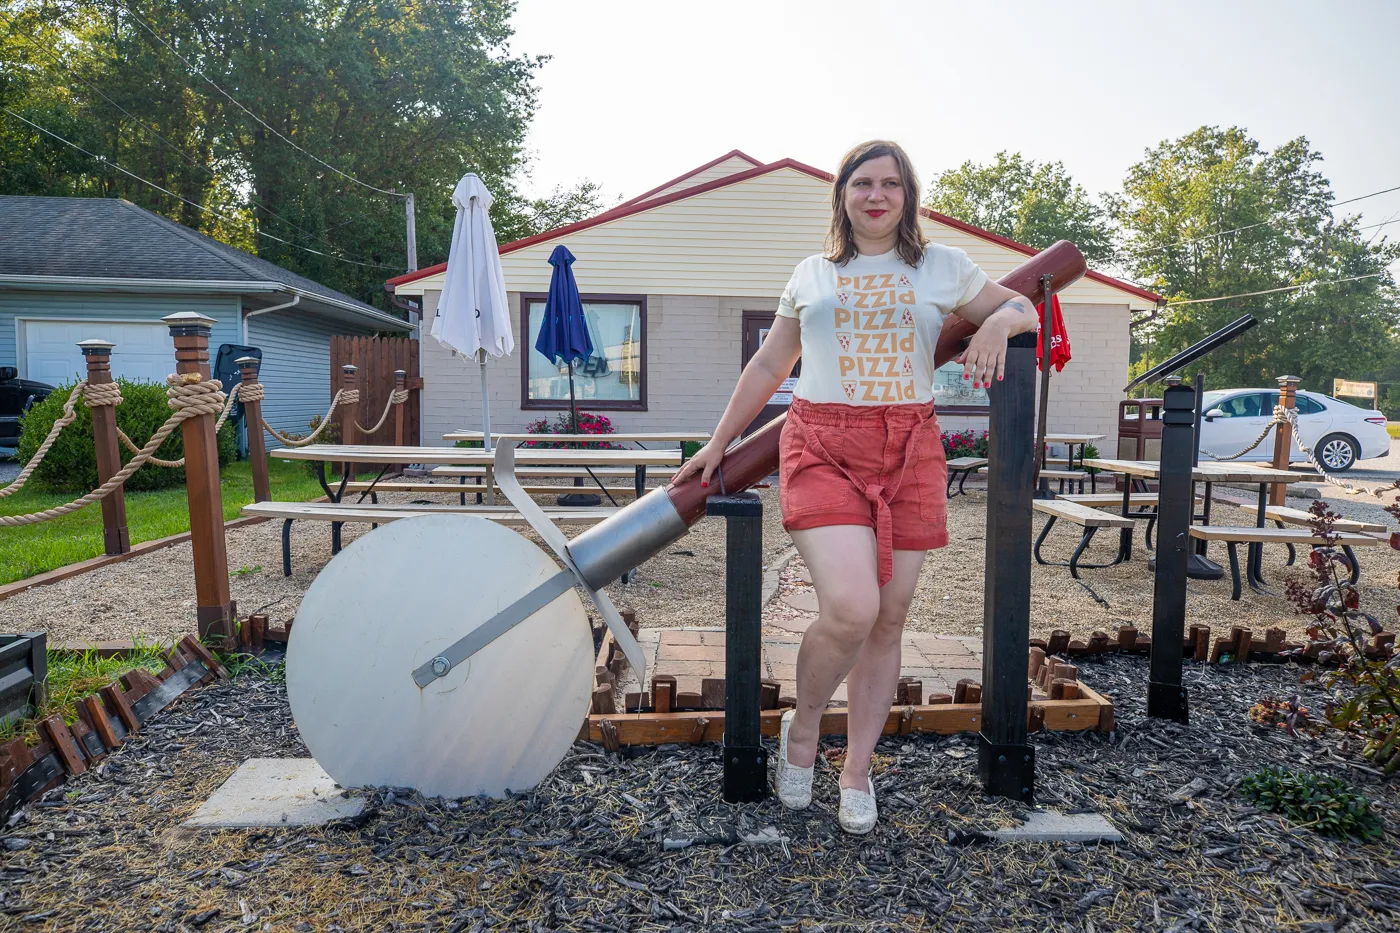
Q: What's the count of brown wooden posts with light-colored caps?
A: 6